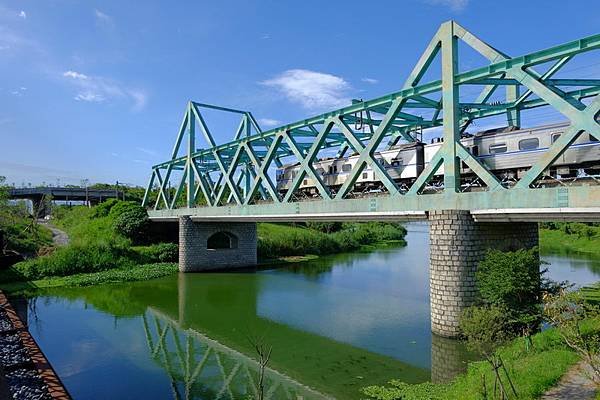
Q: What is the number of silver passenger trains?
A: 1